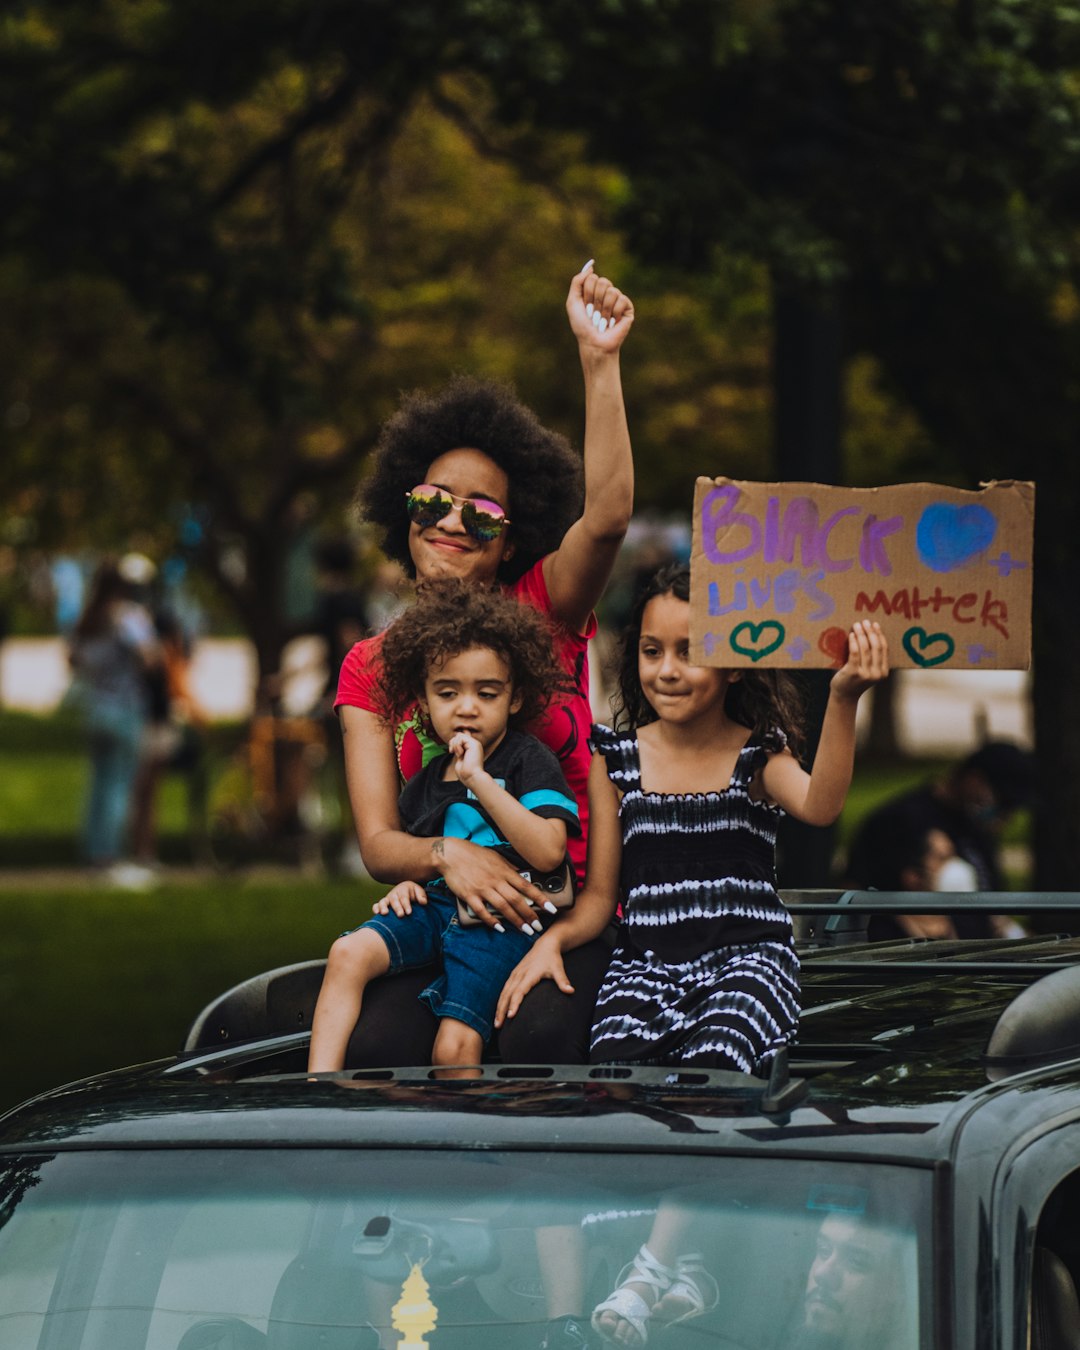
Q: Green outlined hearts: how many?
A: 2